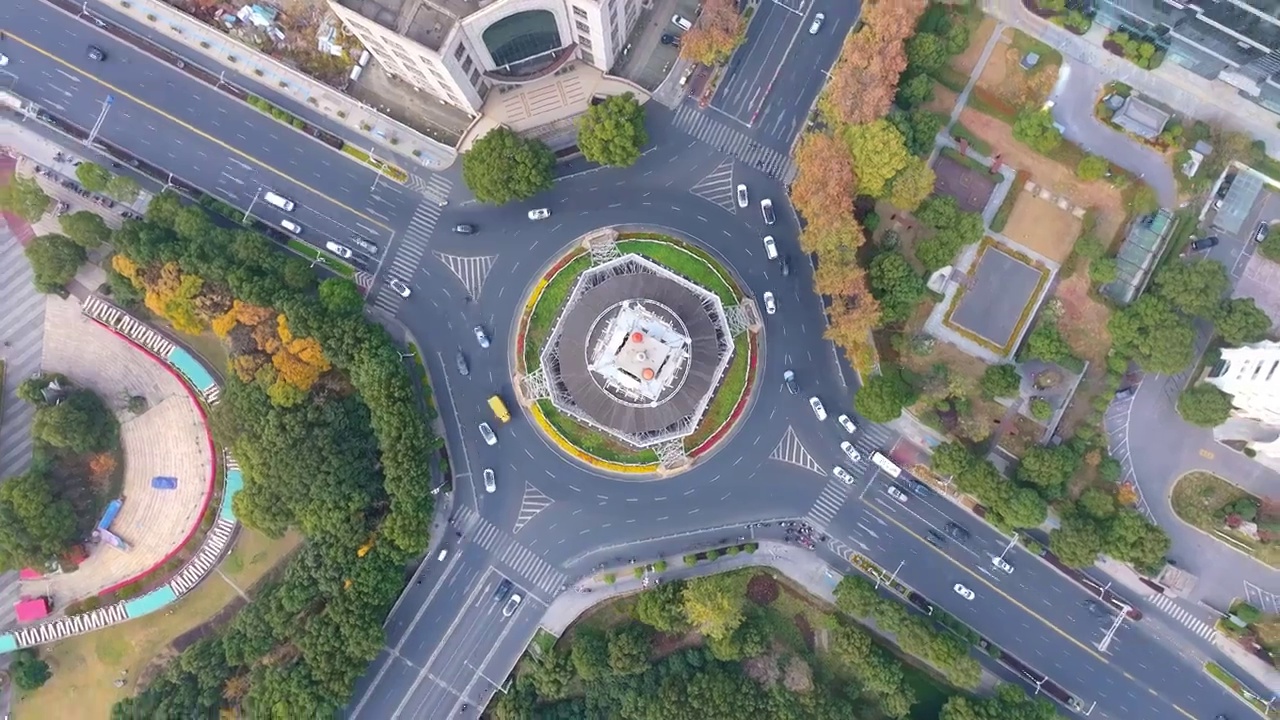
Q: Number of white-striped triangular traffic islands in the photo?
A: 4